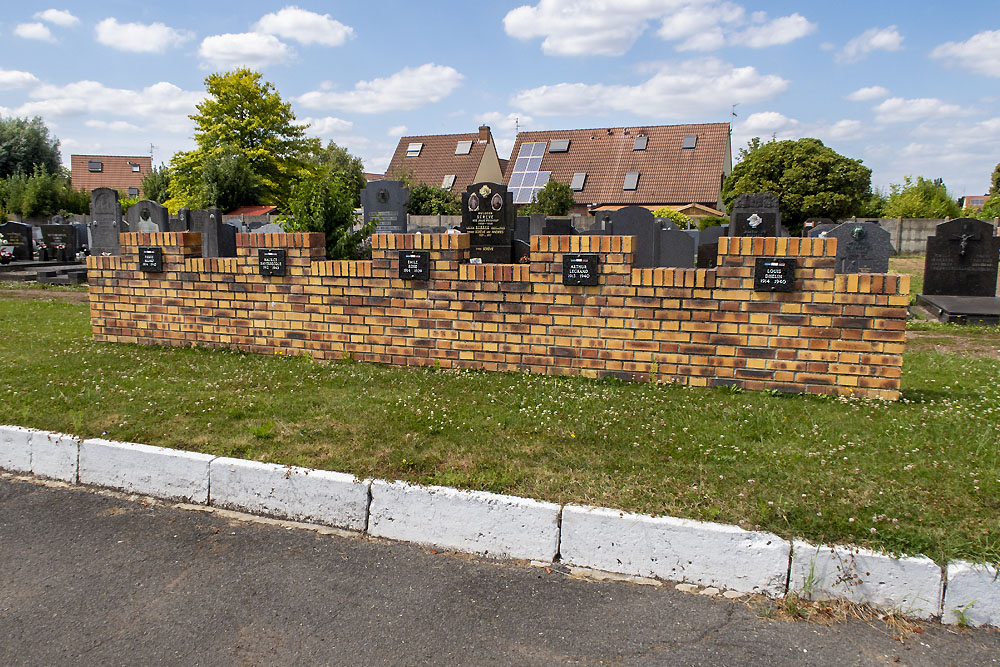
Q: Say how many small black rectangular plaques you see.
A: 5